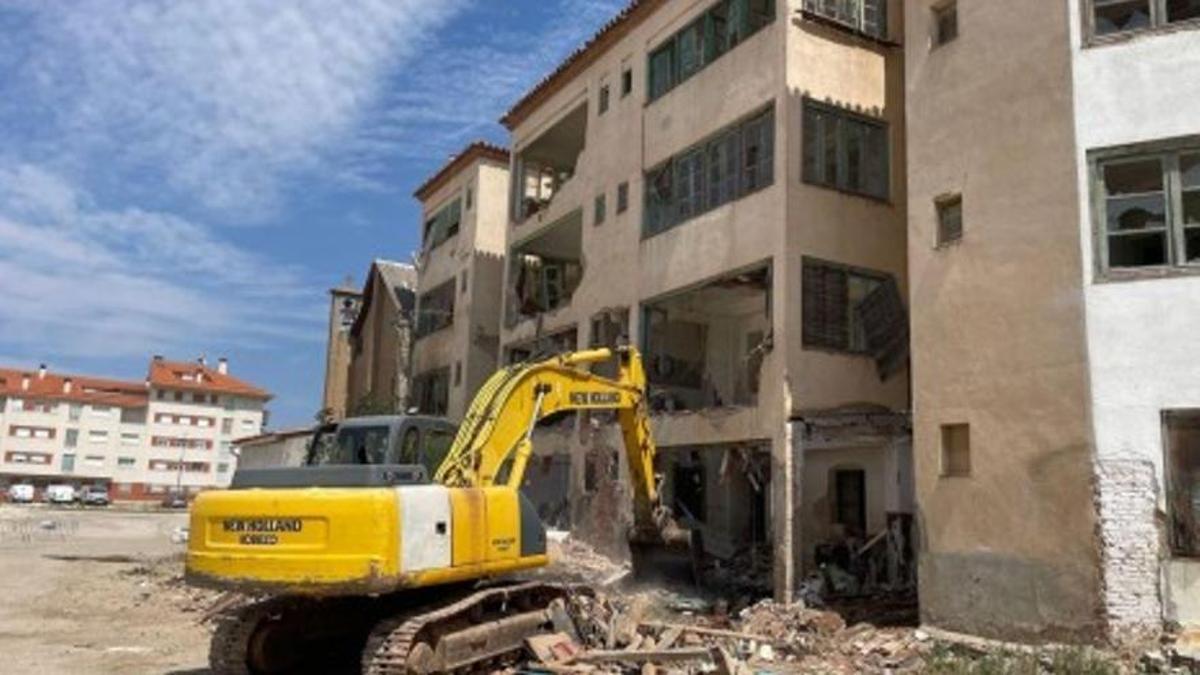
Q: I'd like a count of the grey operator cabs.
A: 1